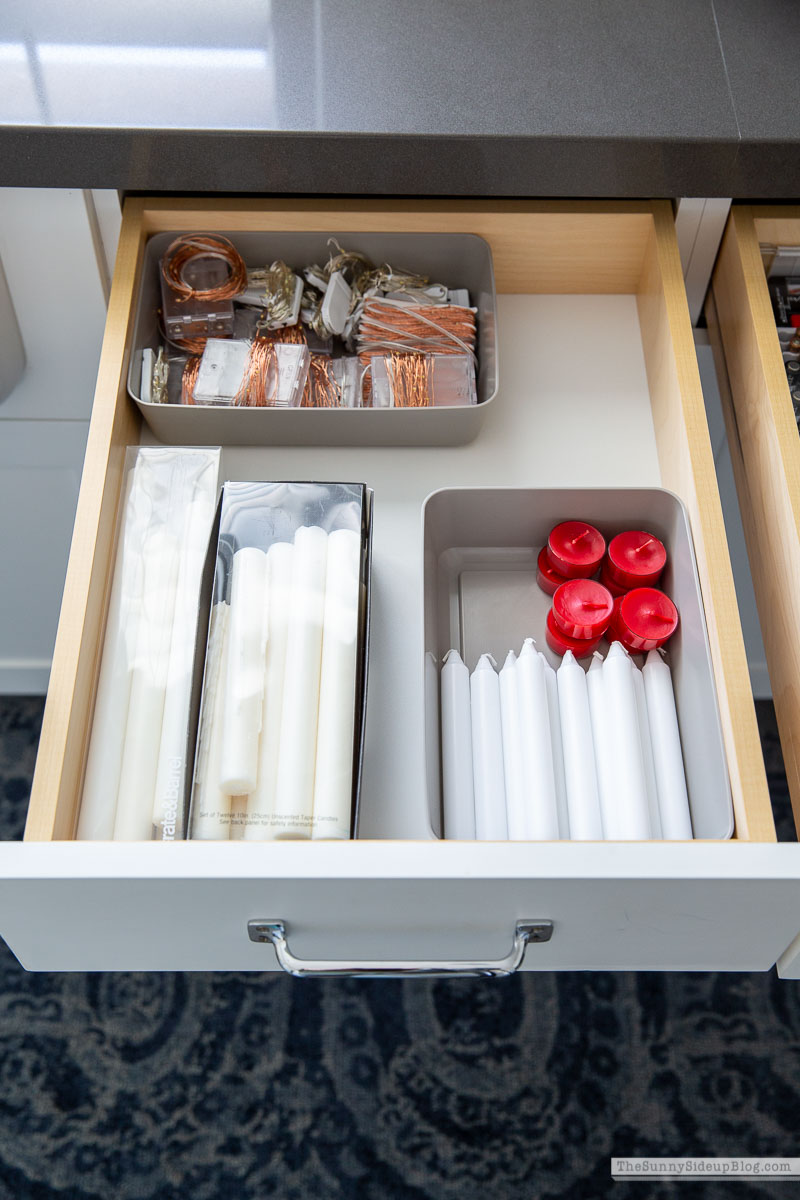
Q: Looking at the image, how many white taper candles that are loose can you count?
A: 10